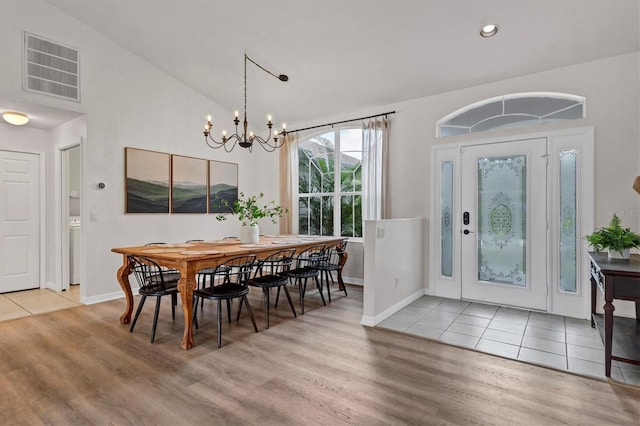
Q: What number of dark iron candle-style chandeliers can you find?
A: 1